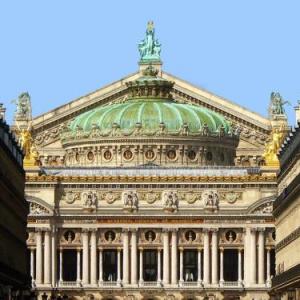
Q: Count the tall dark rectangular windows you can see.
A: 5